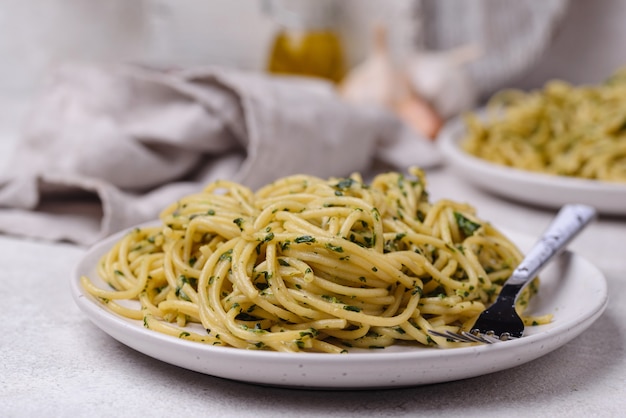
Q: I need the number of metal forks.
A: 1